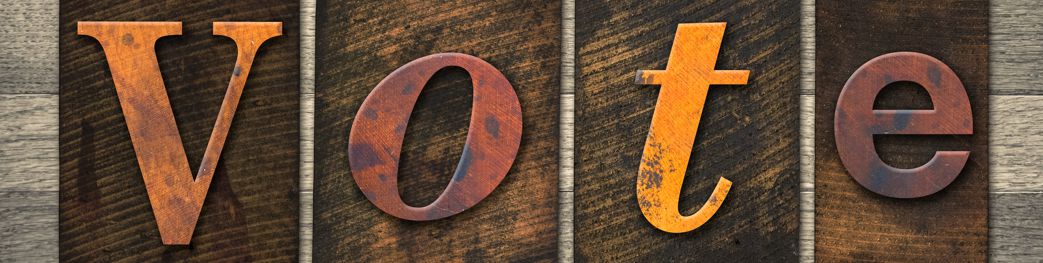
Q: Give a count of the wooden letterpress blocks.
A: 4